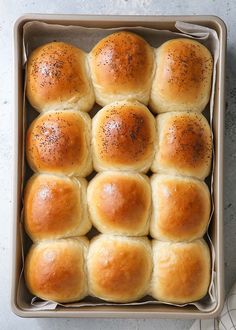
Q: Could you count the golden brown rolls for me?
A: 12